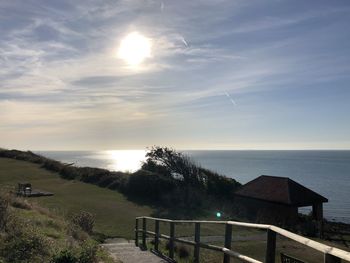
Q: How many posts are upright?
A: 8